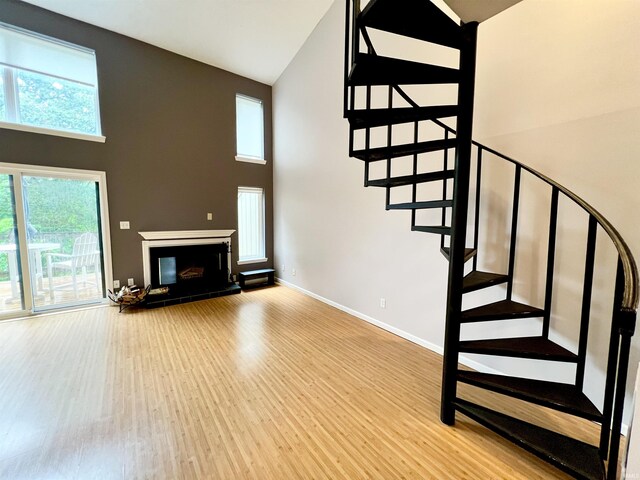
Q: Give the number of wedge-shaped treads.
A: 13